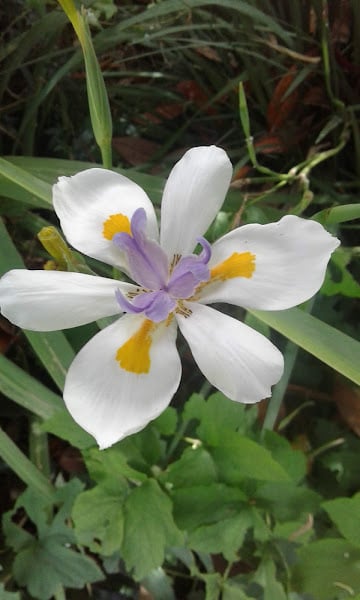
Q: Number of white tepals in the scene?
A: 6